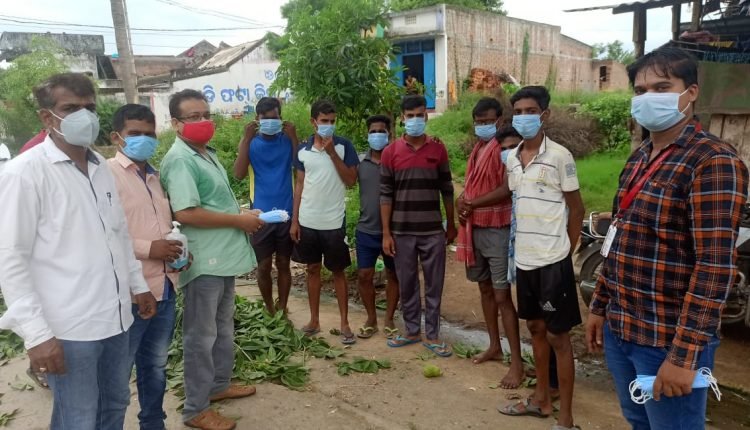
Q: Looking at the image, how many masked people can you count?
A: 11